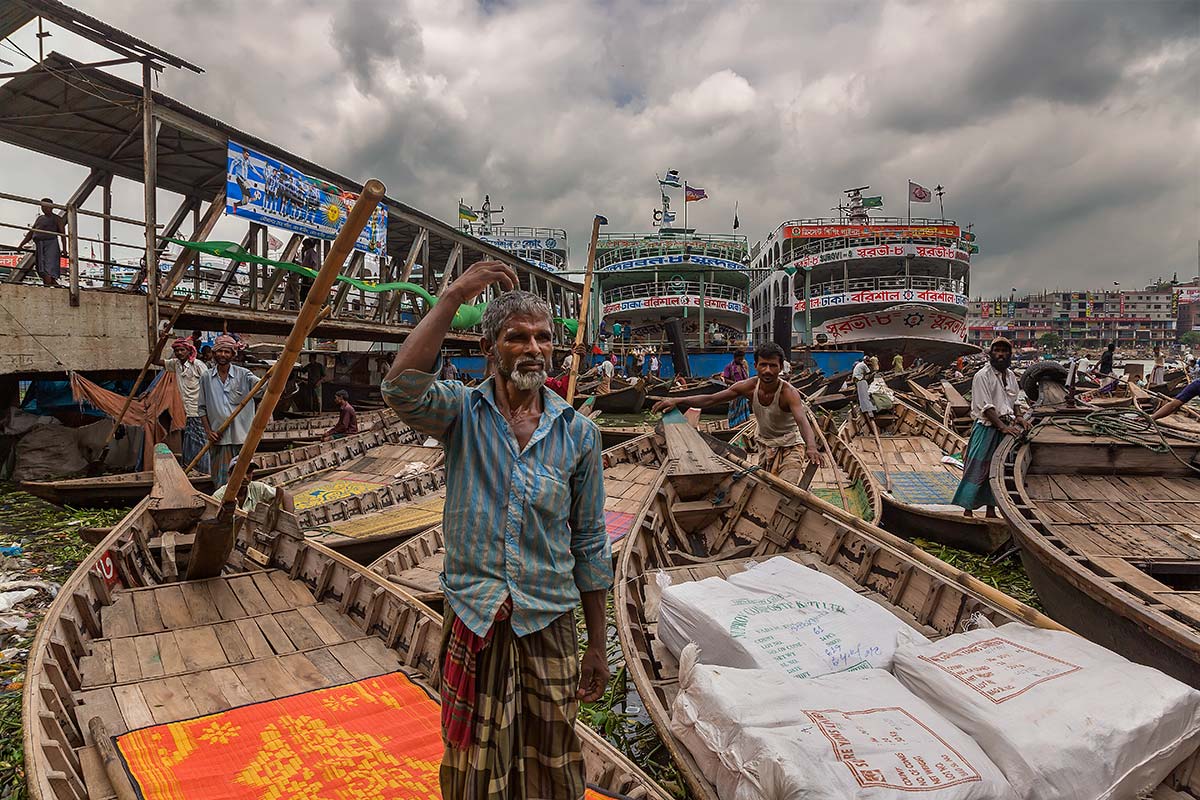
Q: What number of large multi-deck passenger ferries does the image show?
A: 3